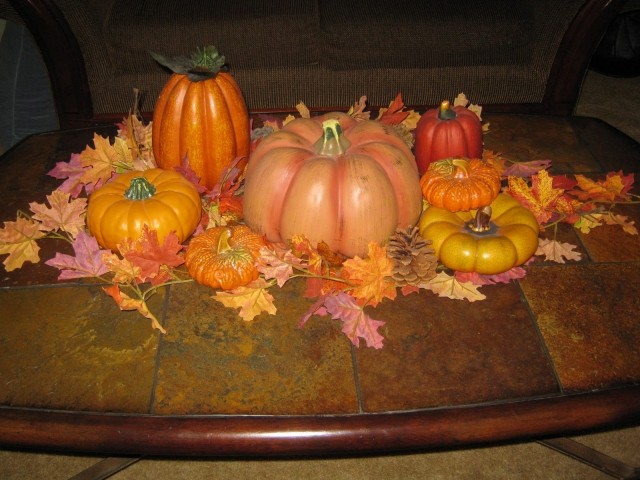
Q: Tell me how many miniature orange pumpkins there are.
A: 2